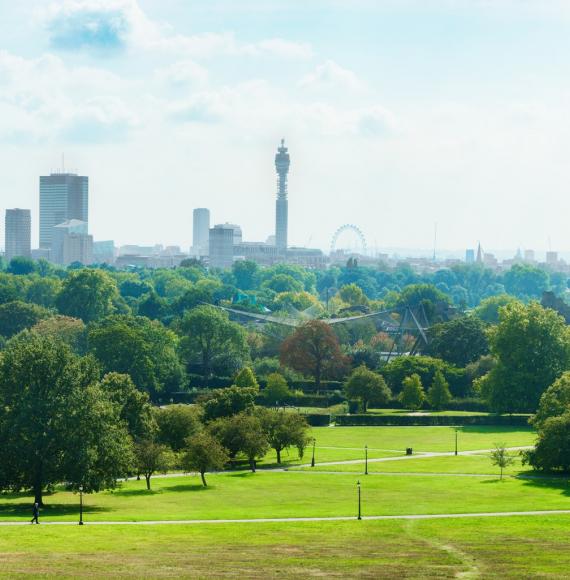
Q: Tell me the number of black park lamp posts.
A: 5